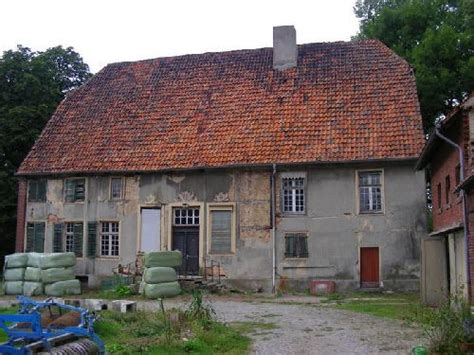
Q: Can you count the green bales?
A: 12